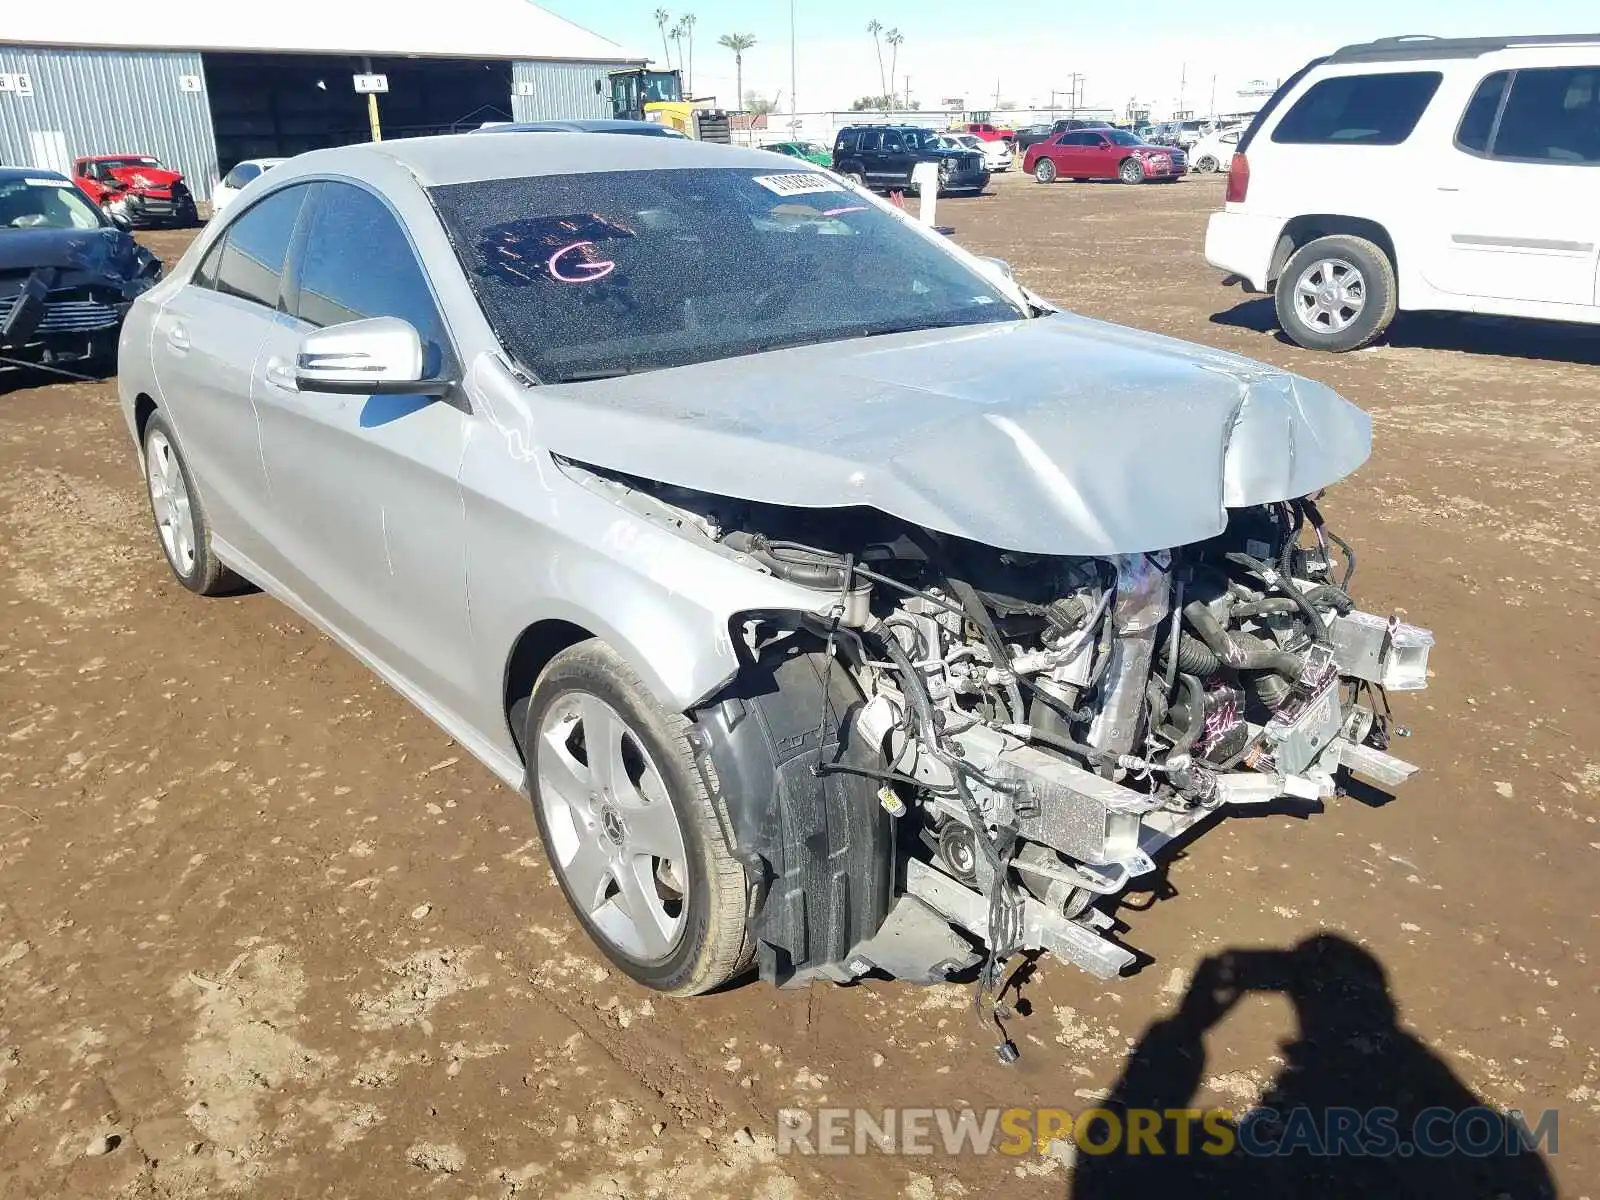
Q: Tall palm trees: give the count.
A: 6